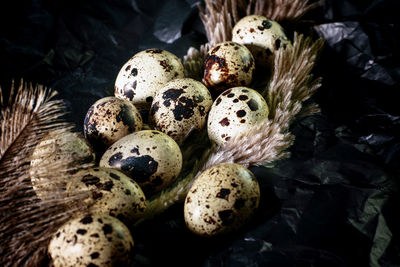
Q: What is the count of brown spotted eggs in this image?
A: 11